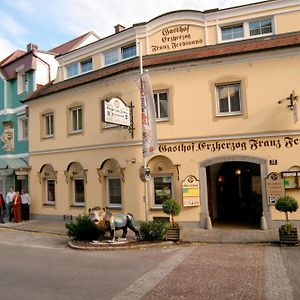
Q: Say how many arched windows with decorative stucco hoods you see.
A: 4